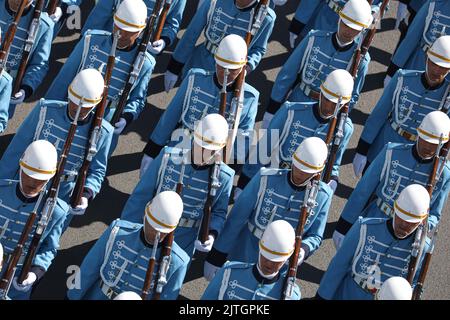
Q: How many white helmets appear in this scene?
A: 15